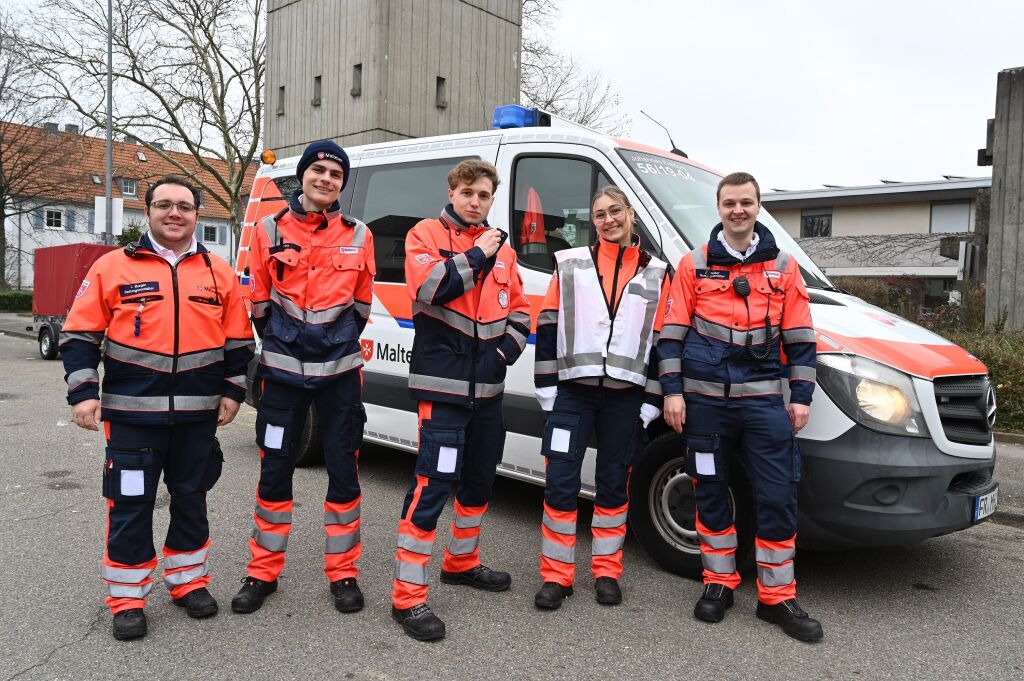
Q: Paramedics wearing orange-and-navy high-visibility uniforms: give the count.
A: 5